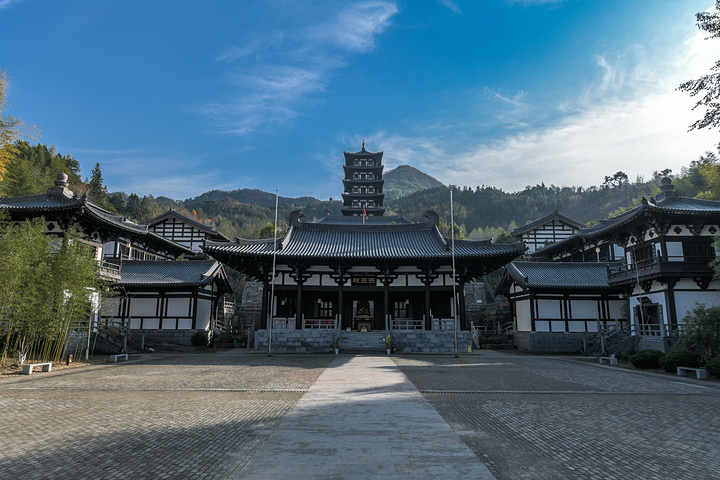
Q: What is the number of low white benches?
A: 4